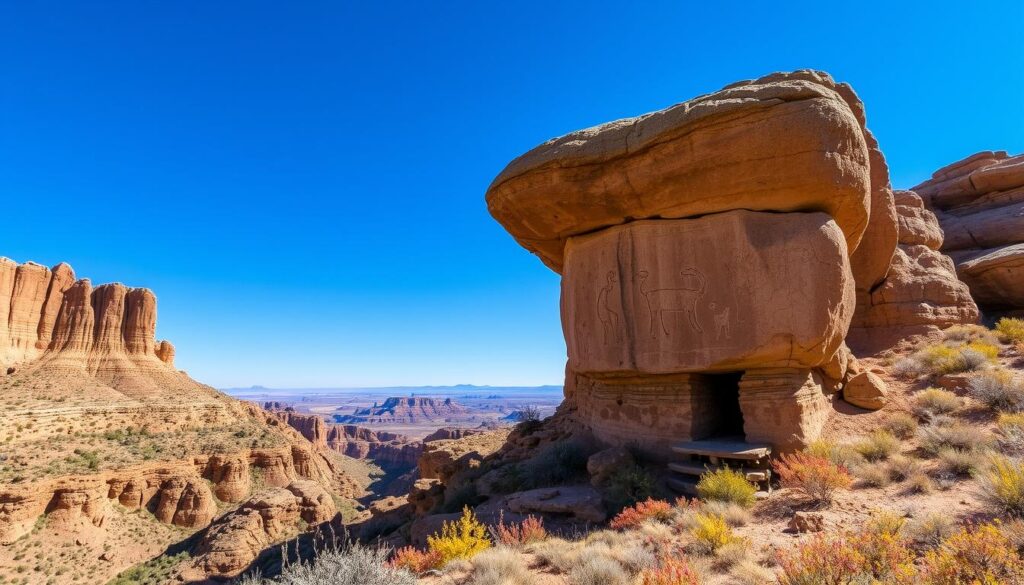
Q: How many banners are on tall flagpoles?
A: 0